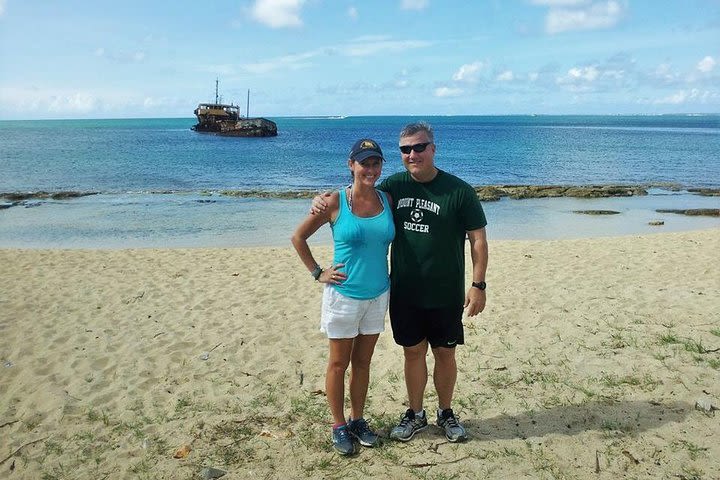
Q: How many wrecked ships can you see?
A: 1